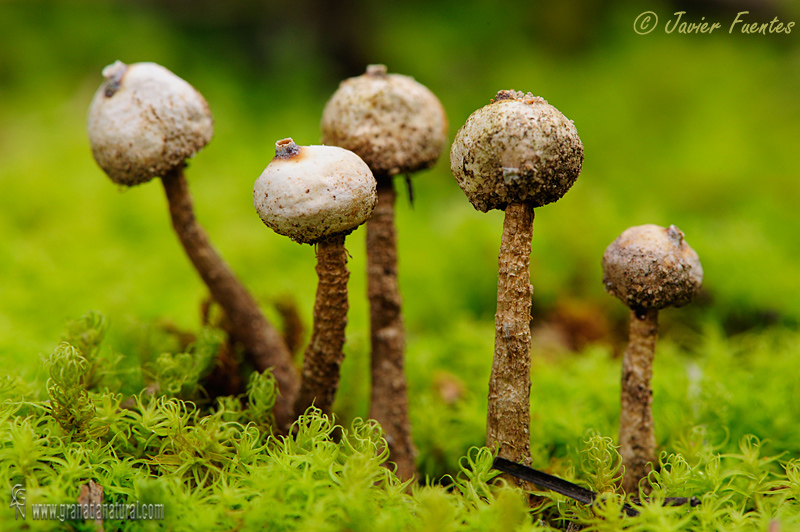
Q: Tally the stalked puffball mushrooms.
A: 5